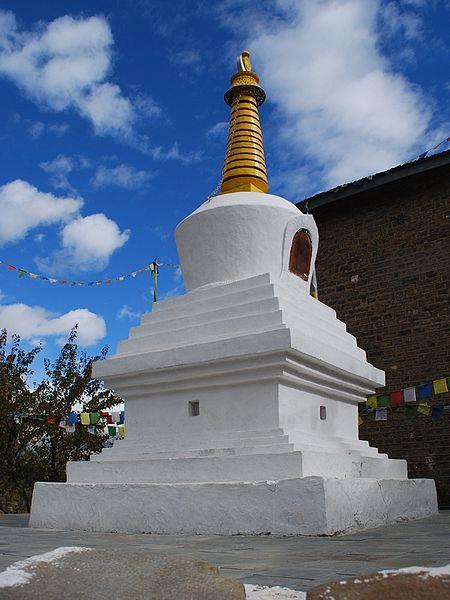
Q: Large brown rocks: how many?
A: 2